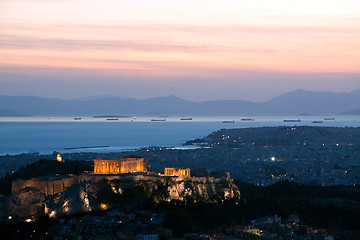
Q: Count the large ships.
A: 9